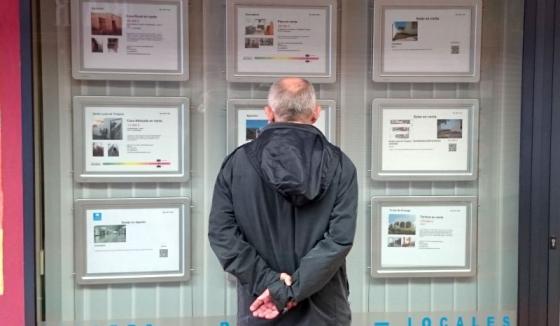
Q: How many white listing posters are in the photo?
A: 8